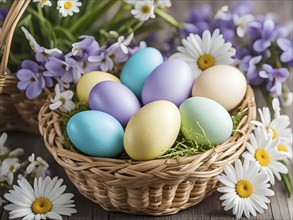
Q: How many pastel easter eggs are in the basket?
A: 8